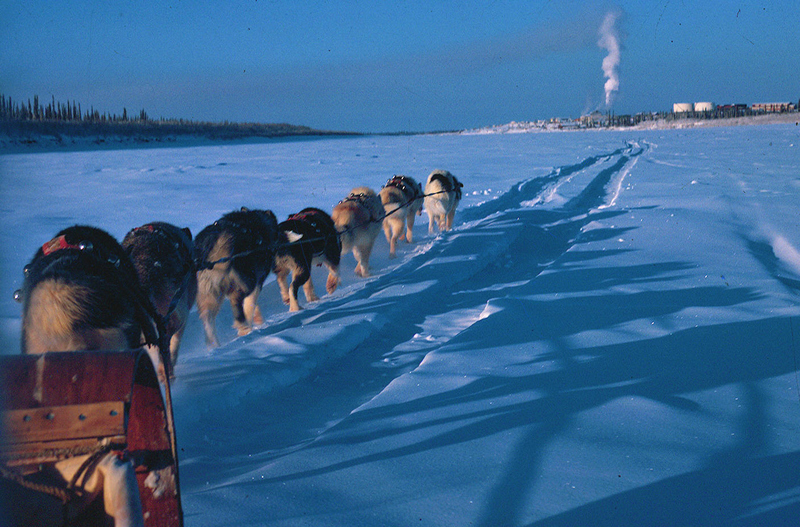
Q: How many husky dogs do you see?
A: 7